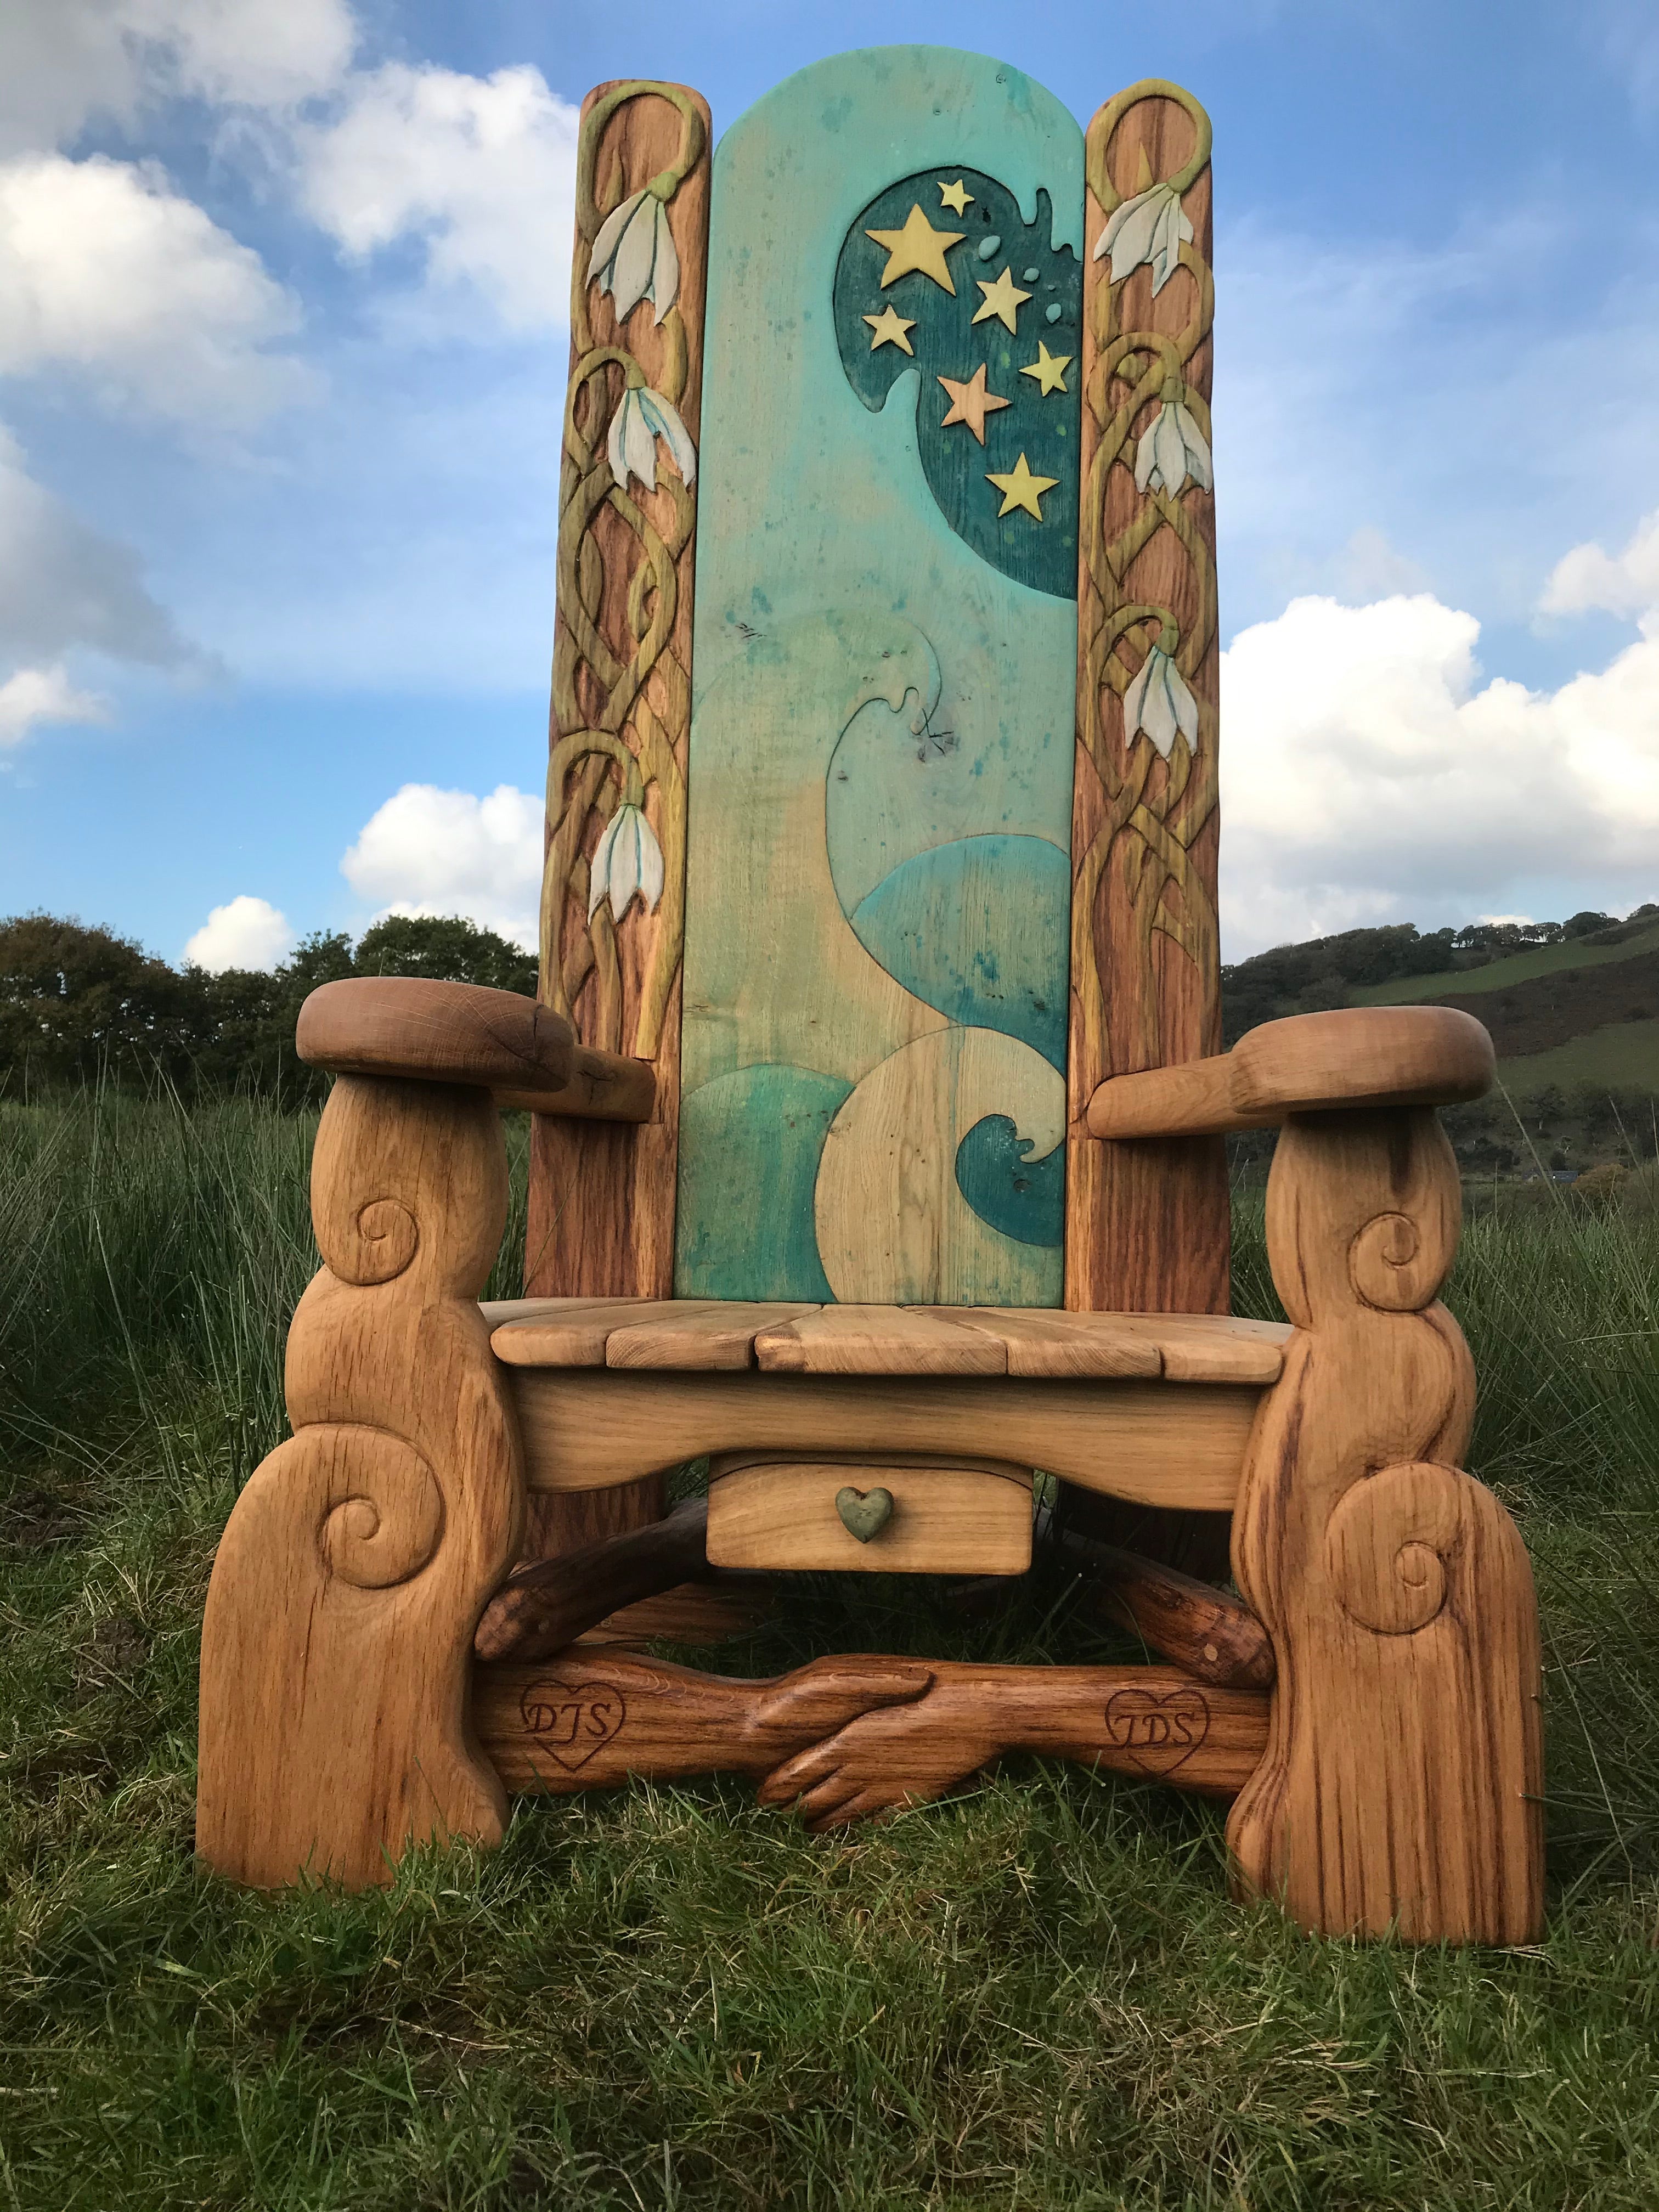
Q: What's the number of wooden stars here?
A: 7